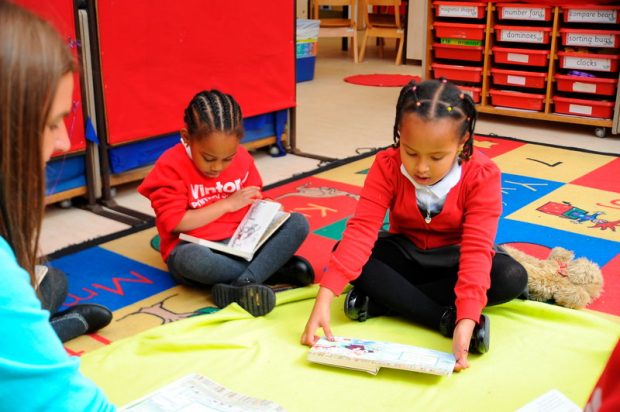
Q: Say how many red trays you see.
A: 15